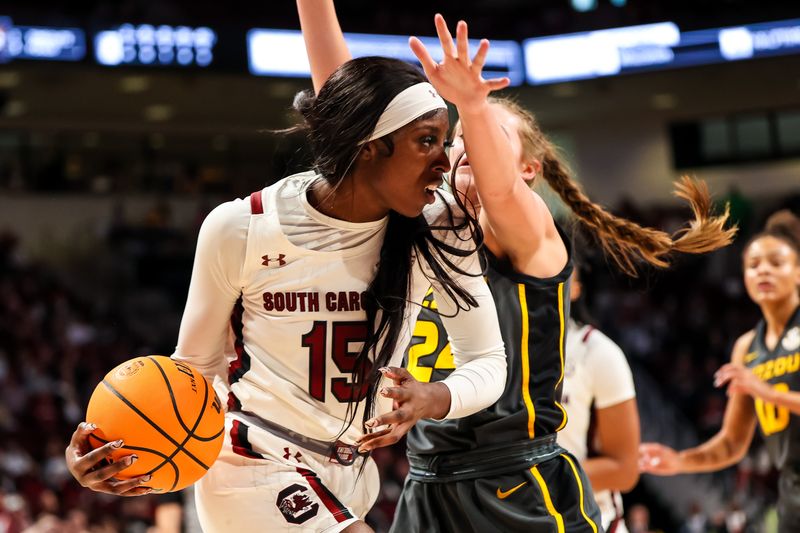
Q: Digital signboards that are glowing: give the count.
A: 4